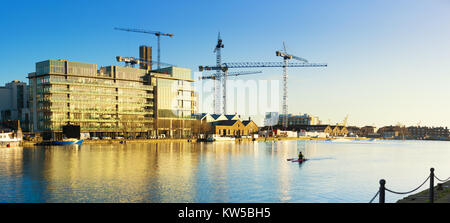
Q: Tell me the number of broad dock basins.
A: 1